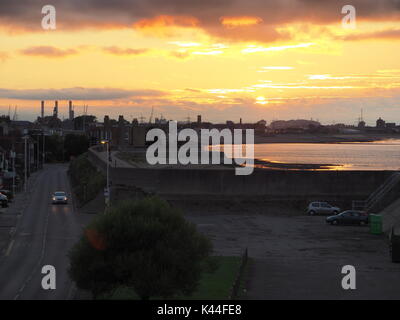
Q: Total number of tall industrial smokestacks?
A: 3